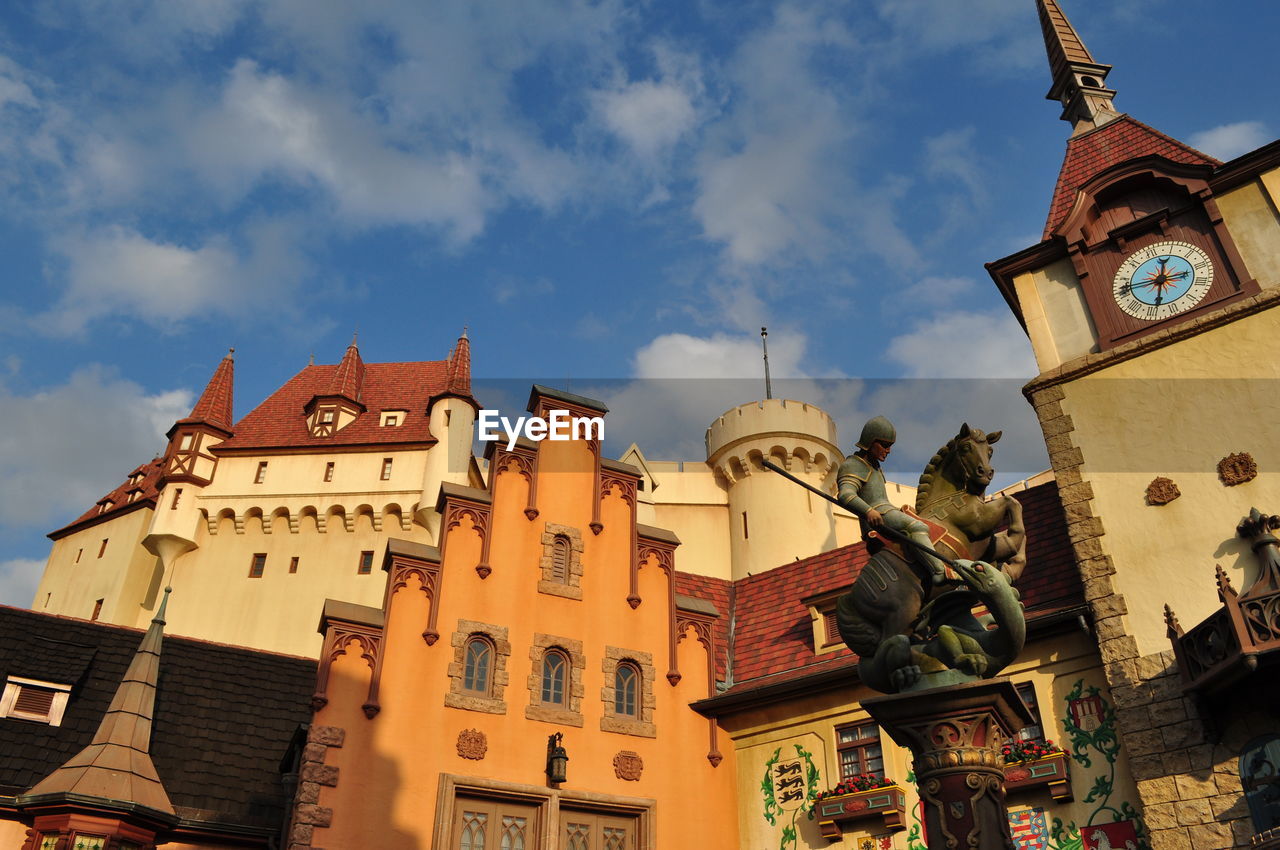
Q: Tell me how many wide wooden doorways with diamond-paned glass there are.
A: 2